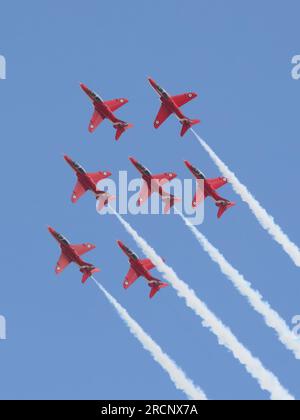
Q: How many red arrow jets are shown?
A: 7